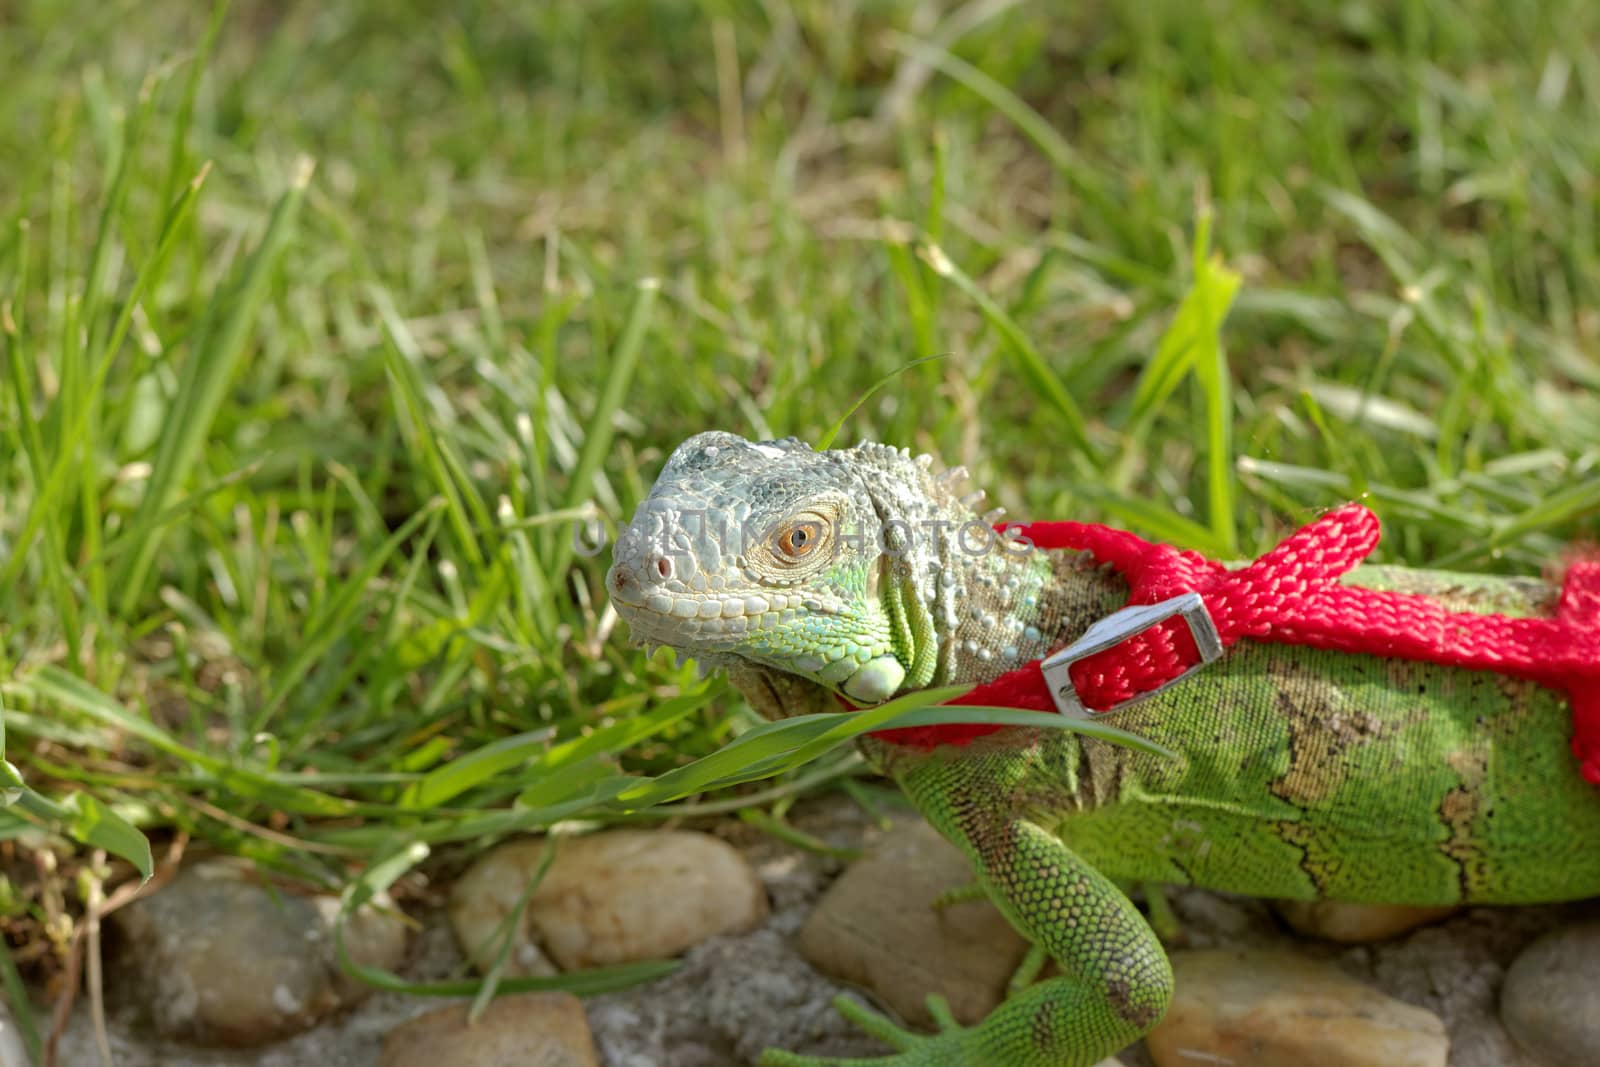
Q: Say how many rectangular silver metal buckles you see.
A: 1